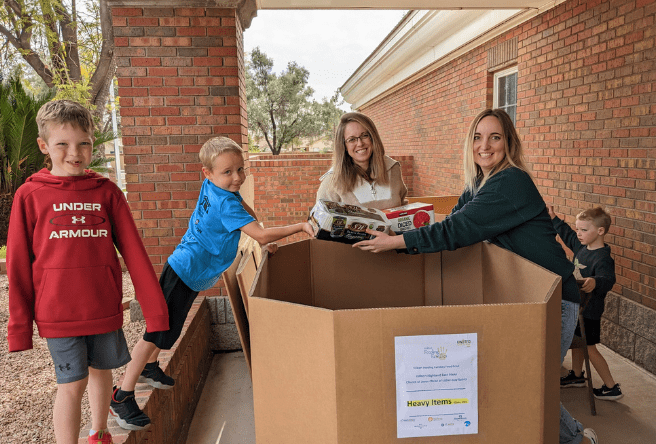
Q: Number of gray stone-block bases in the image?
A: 2